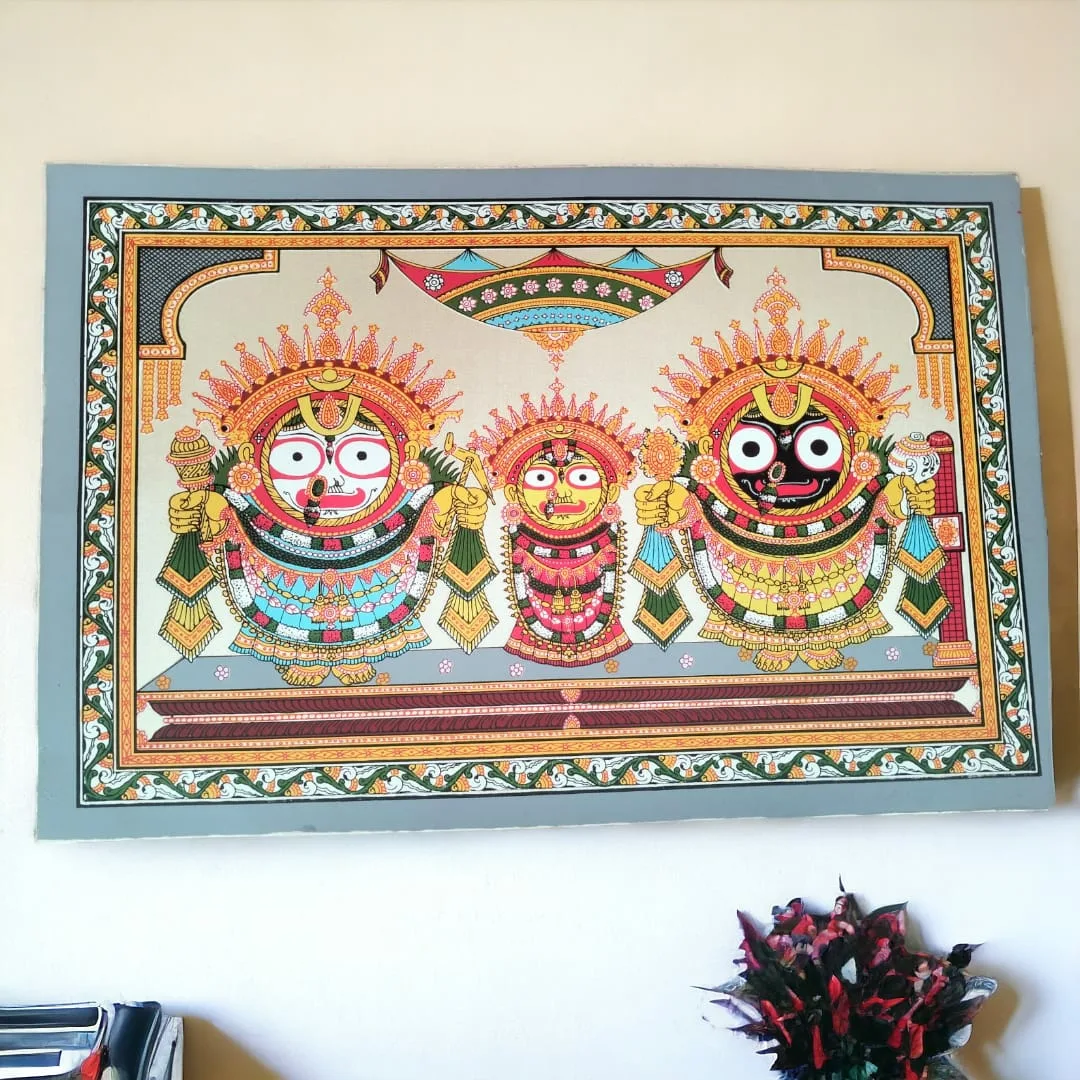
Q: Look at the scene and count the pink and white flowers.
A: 14